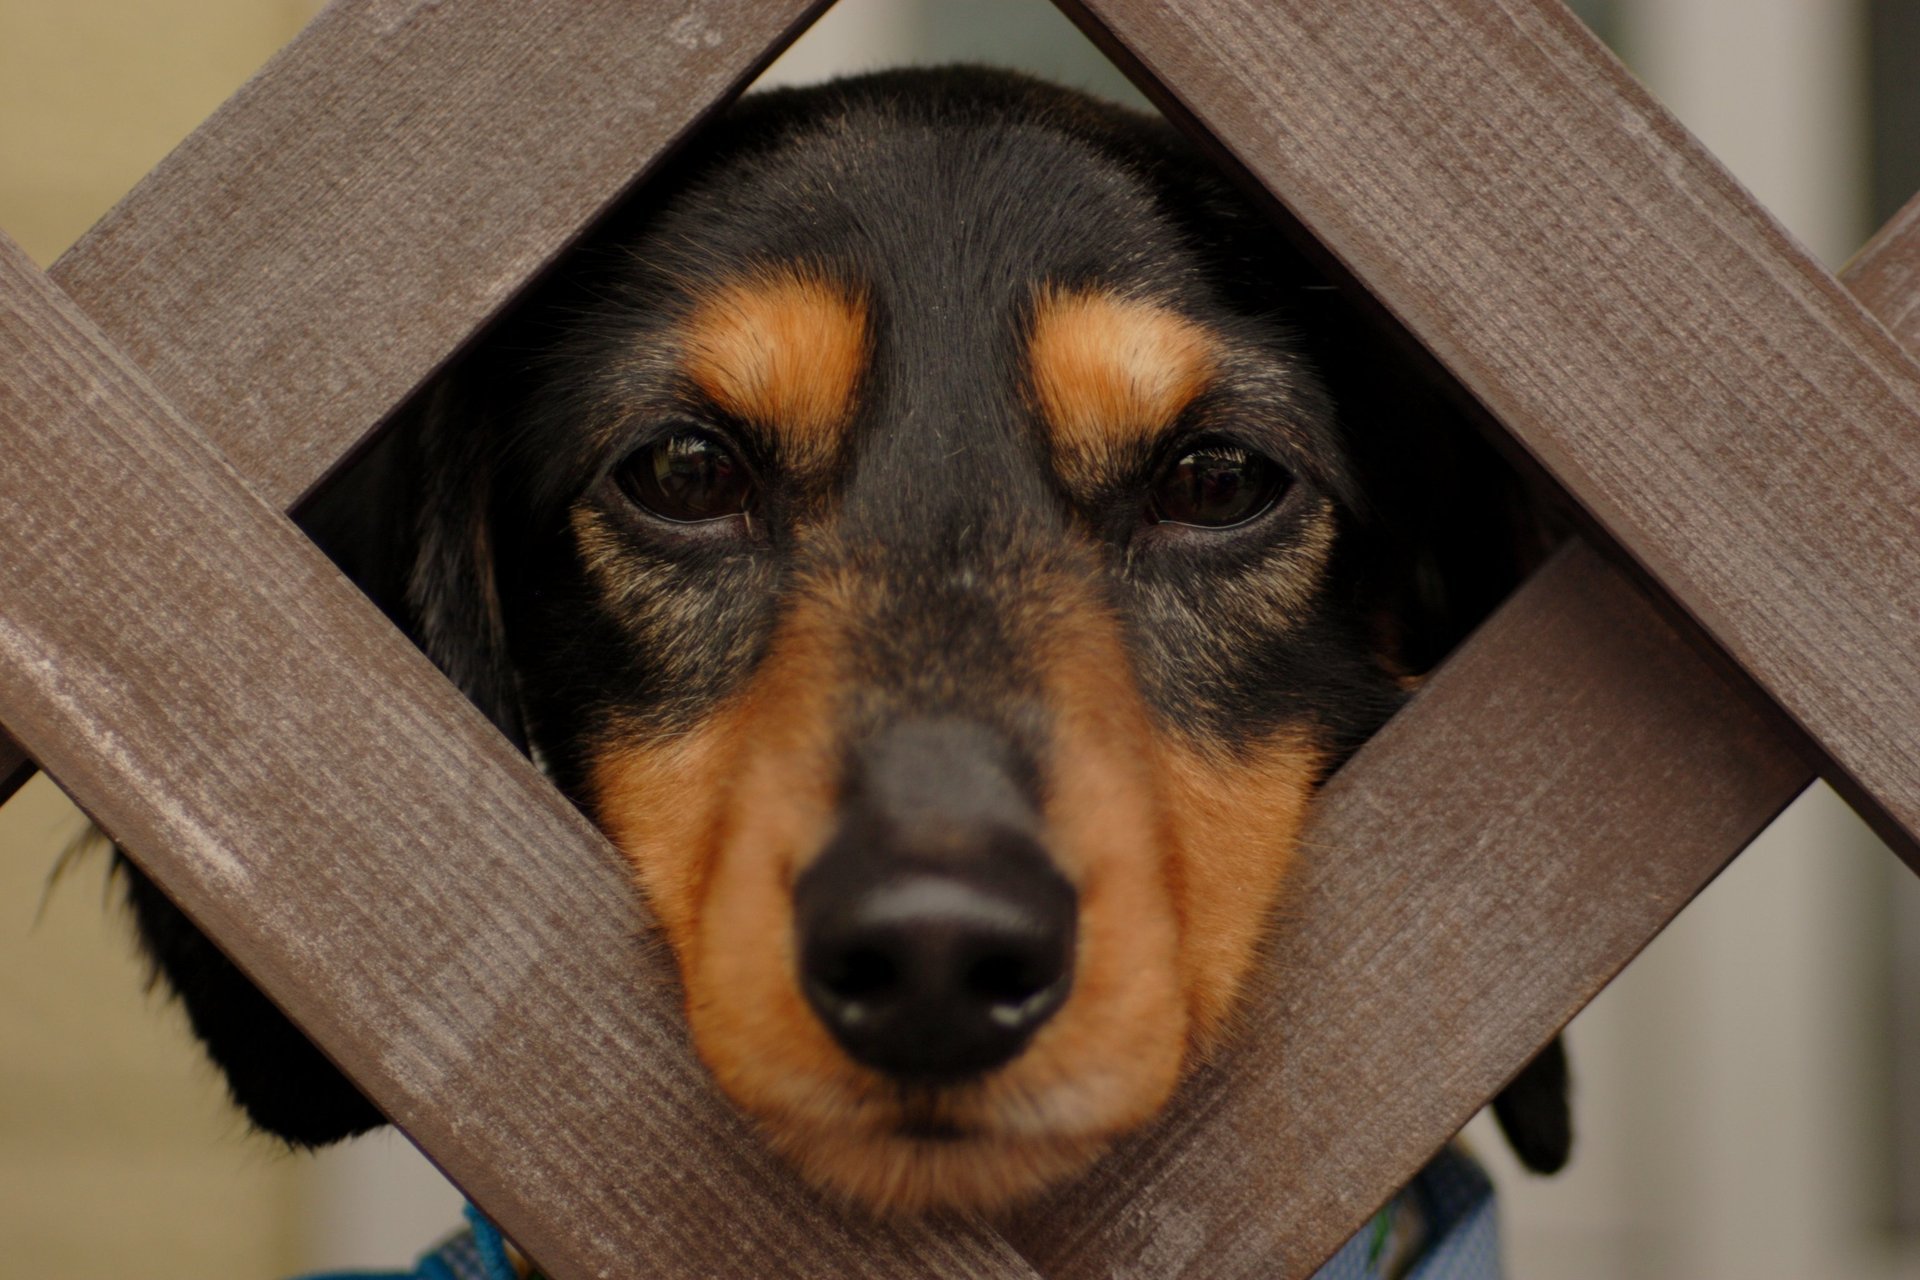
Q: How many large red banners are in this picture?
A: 0